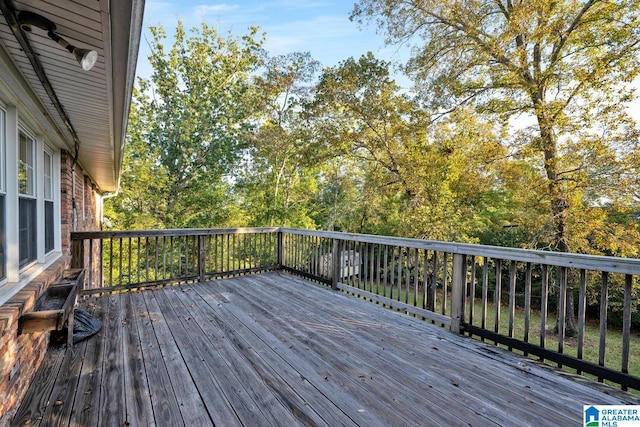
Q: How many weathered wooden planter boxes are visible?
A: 1